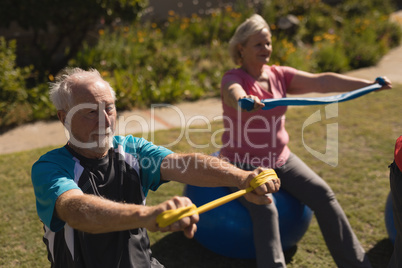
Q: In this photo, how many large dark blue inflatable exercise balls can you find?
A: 2